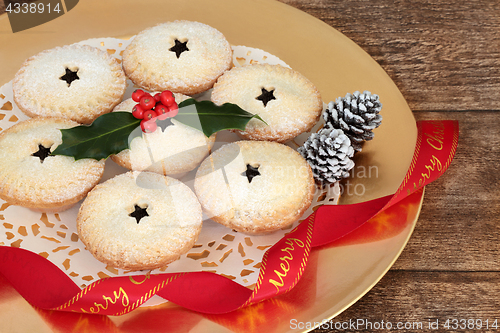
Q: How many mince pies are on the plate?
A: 7